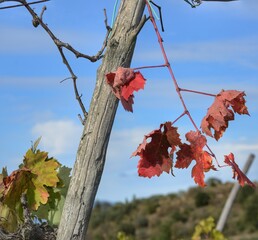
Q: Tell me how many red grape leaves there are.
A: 5